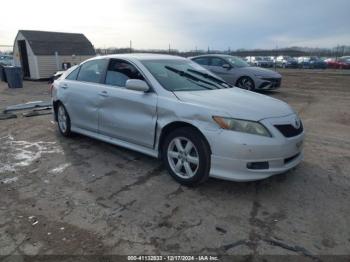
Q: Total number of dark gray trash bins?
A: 2